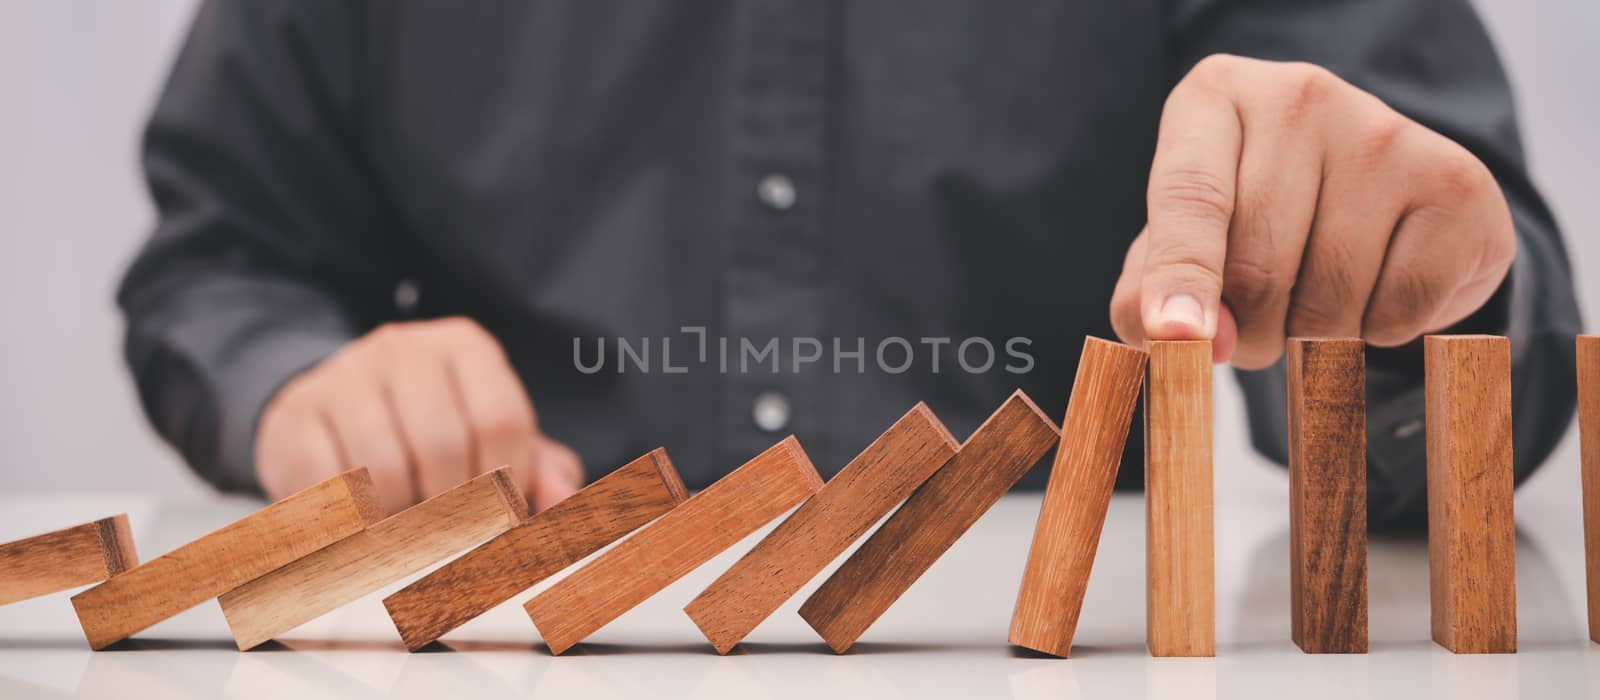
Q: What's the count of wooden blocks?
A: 12